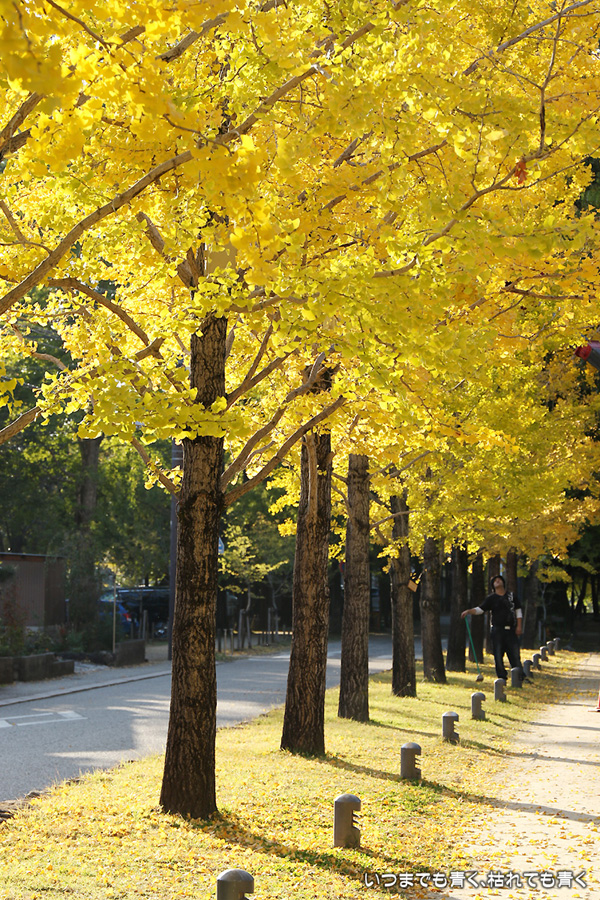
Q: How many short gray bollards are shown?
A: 12